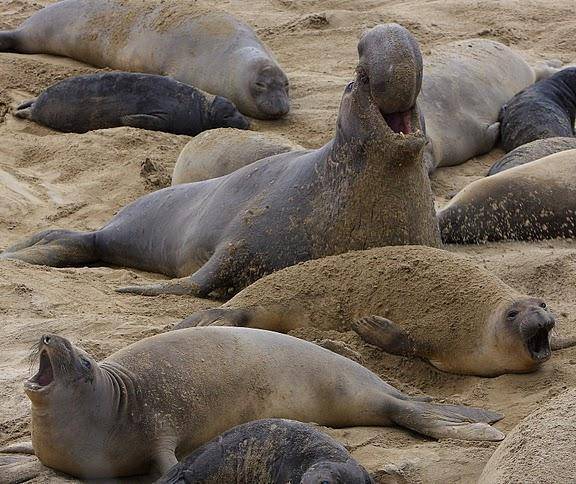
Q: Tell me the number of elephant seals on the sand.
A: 12